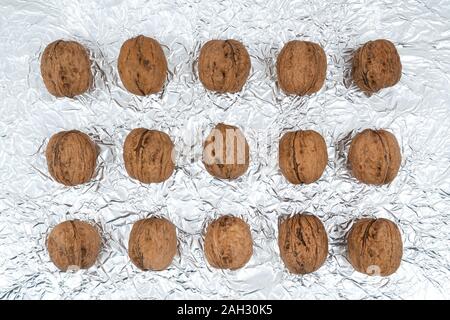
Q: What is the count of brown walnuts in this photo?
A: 15